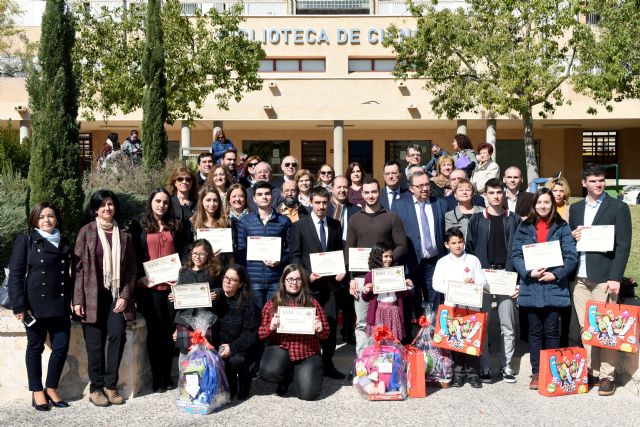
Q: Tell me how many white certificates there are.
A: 12